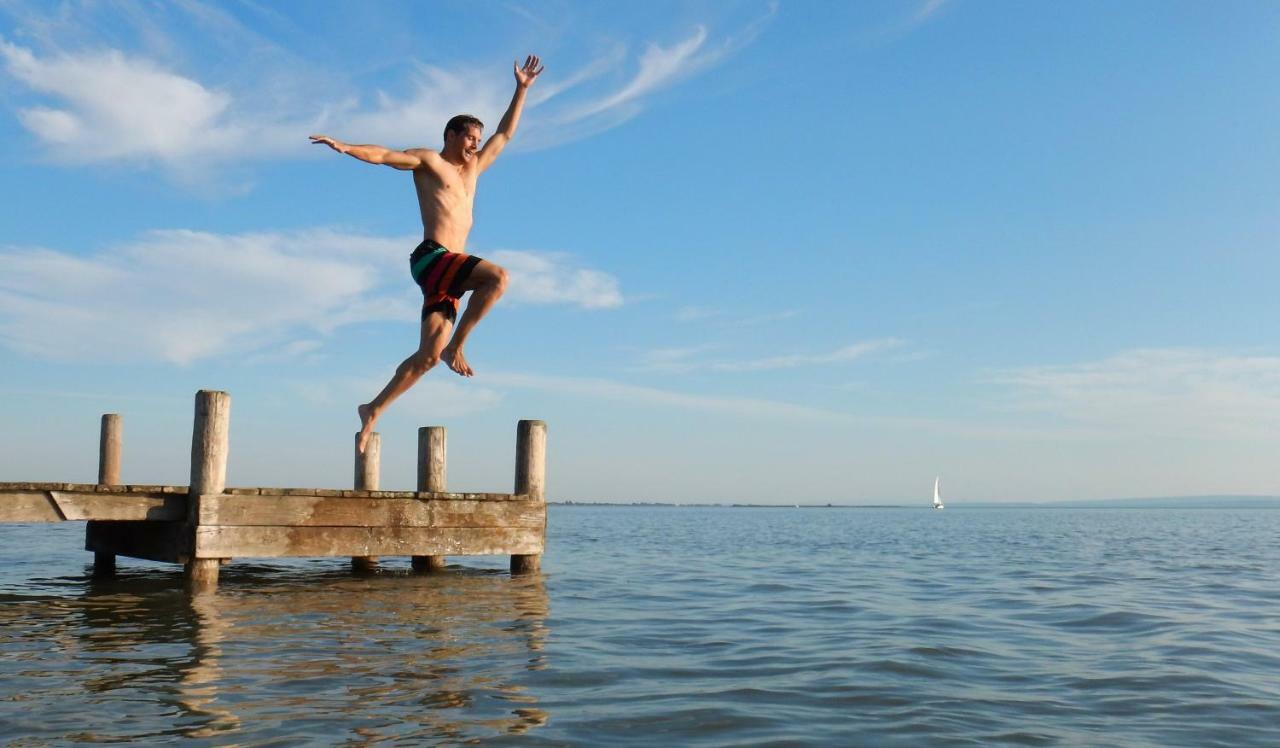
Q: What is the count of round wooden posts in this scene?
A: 5